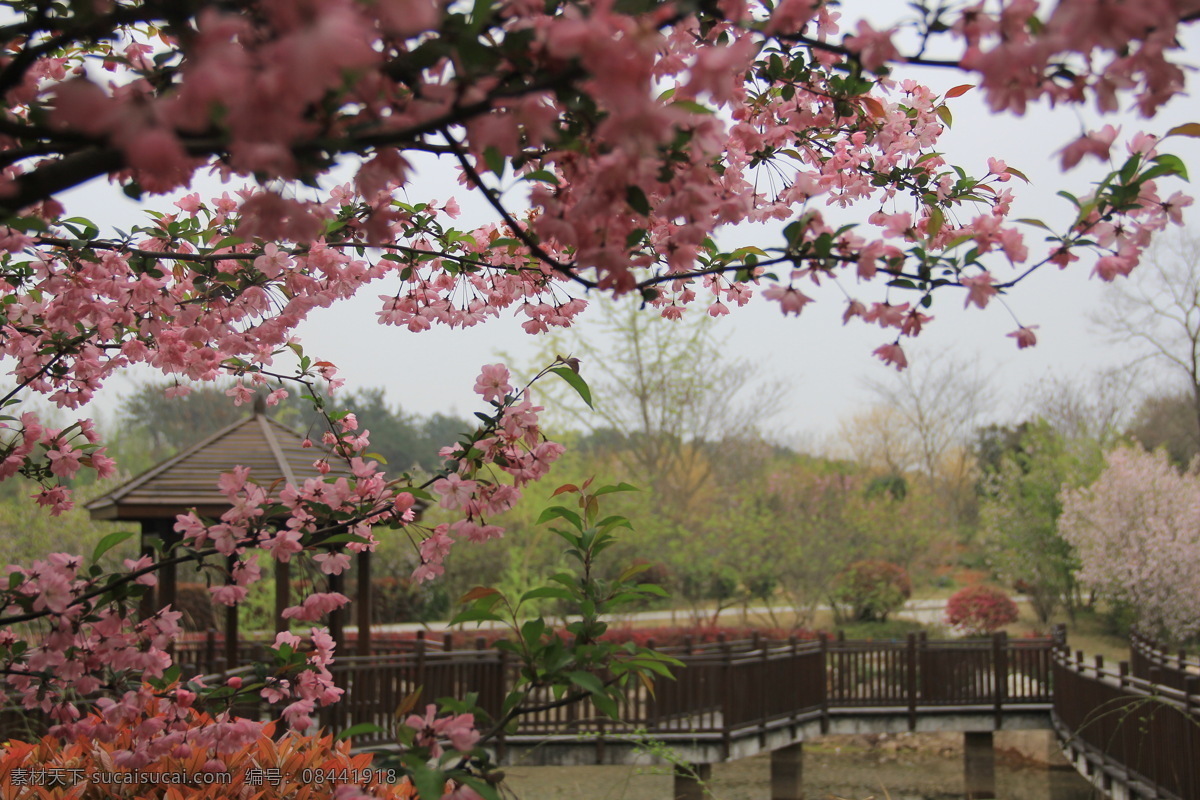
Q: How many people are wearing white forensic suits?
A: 0